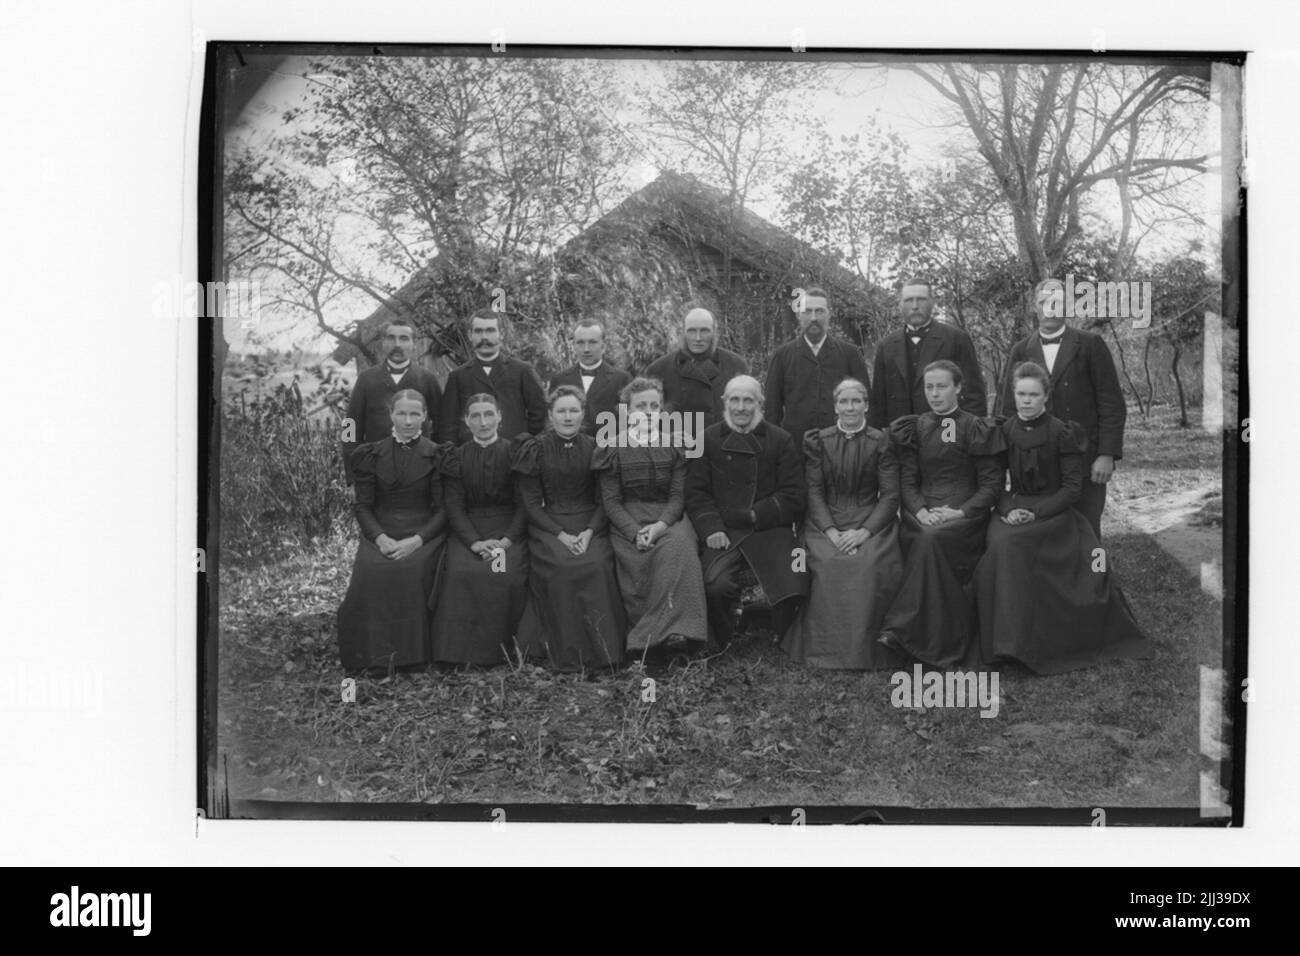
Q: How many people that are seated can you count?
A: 8